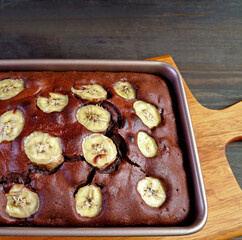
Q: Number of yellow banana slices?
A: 13